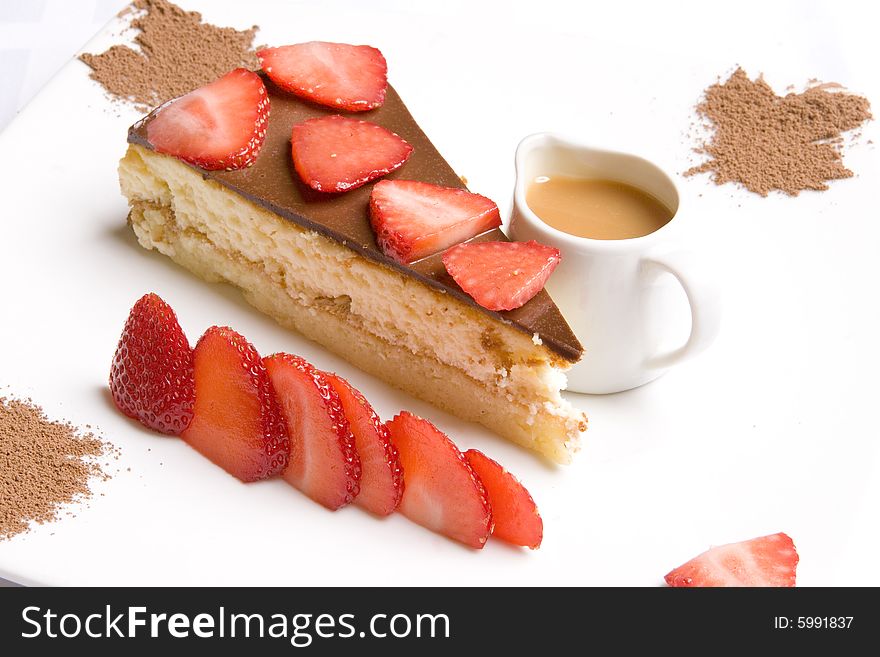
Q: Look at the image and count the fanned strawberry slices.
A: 6